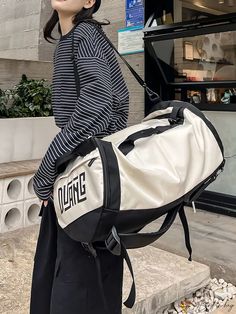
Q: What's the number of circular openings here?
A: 4